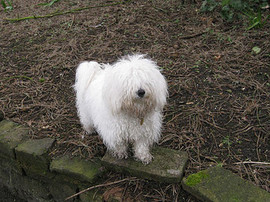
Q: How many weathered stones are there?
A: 5